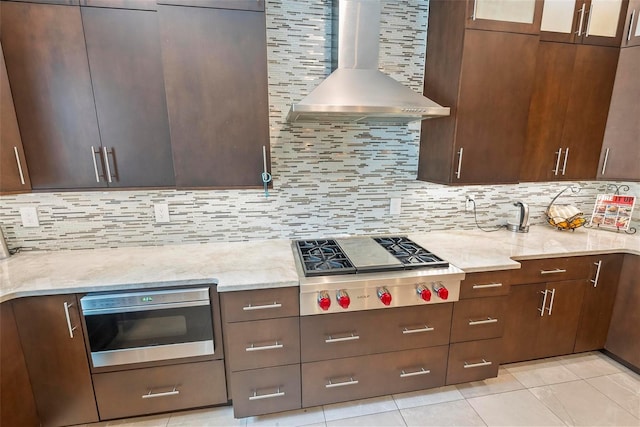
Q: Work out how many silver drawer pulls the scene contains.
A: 12